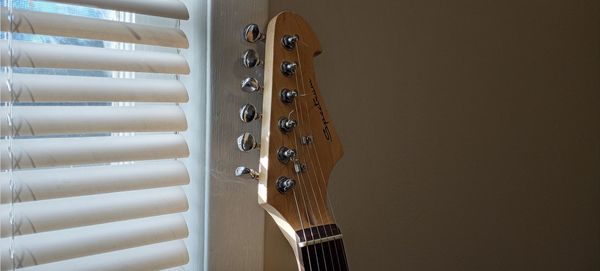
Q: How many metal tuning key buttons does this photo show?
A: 6